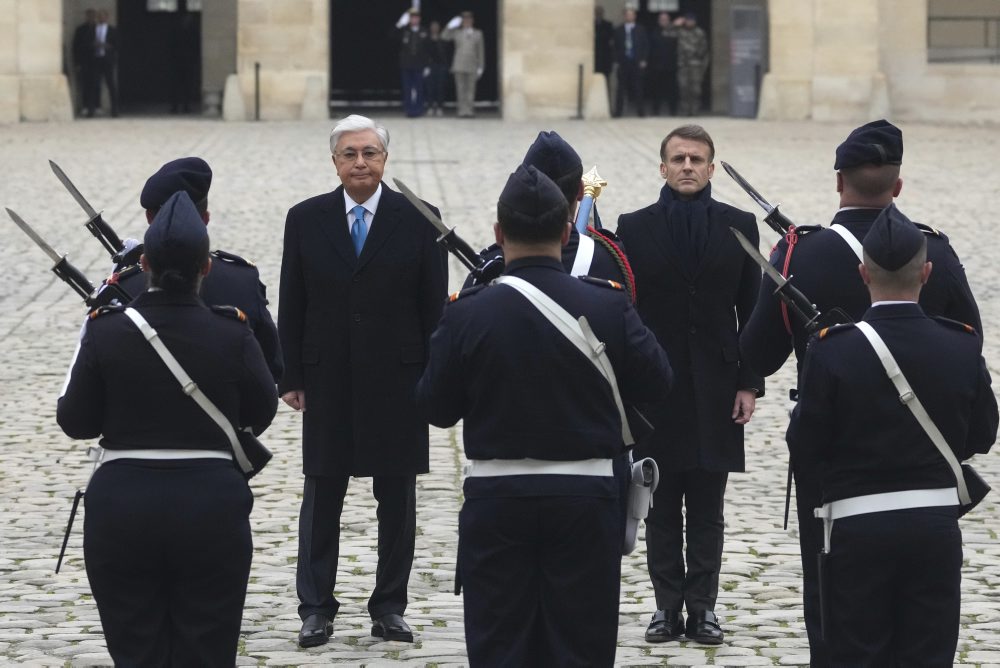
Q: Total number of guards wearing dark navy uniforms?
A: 6